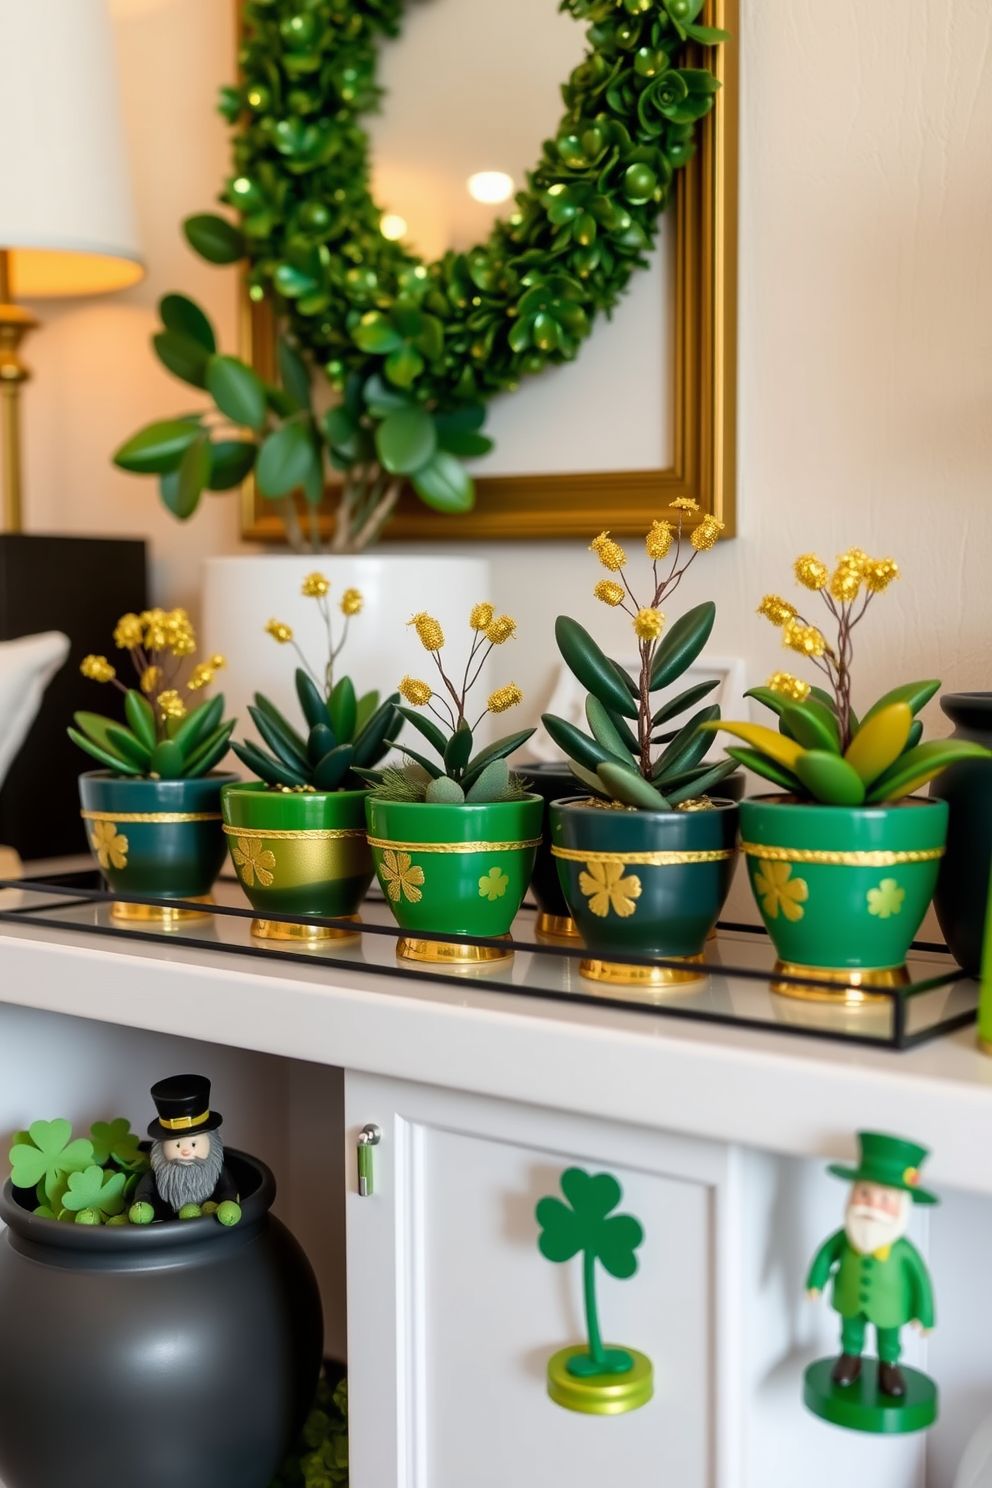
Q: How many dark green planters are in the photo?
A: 2